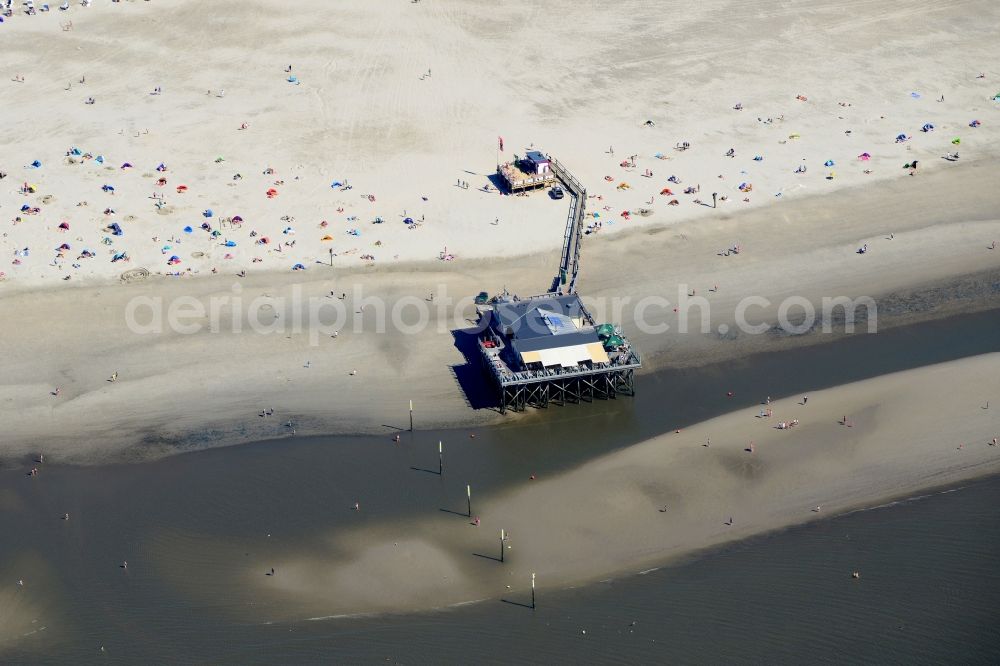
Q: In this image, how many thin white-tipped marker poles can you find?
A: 5